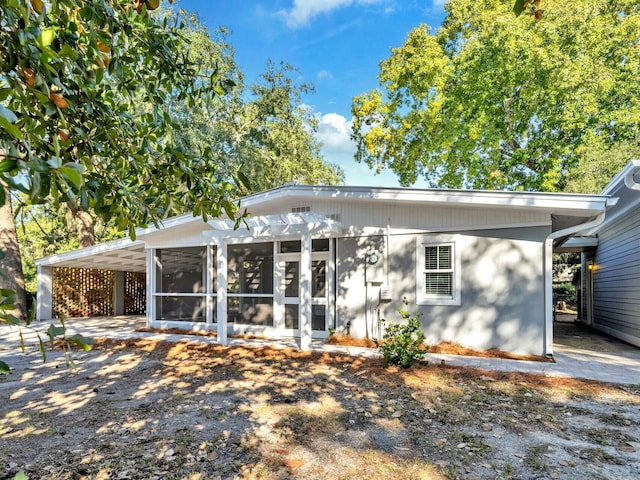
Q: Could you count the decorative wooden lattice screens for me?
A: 2